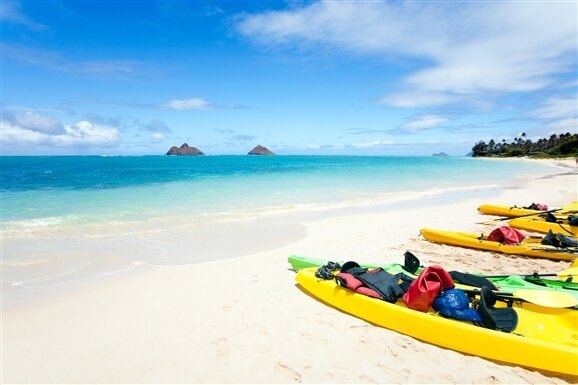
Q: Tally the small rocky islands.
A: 2